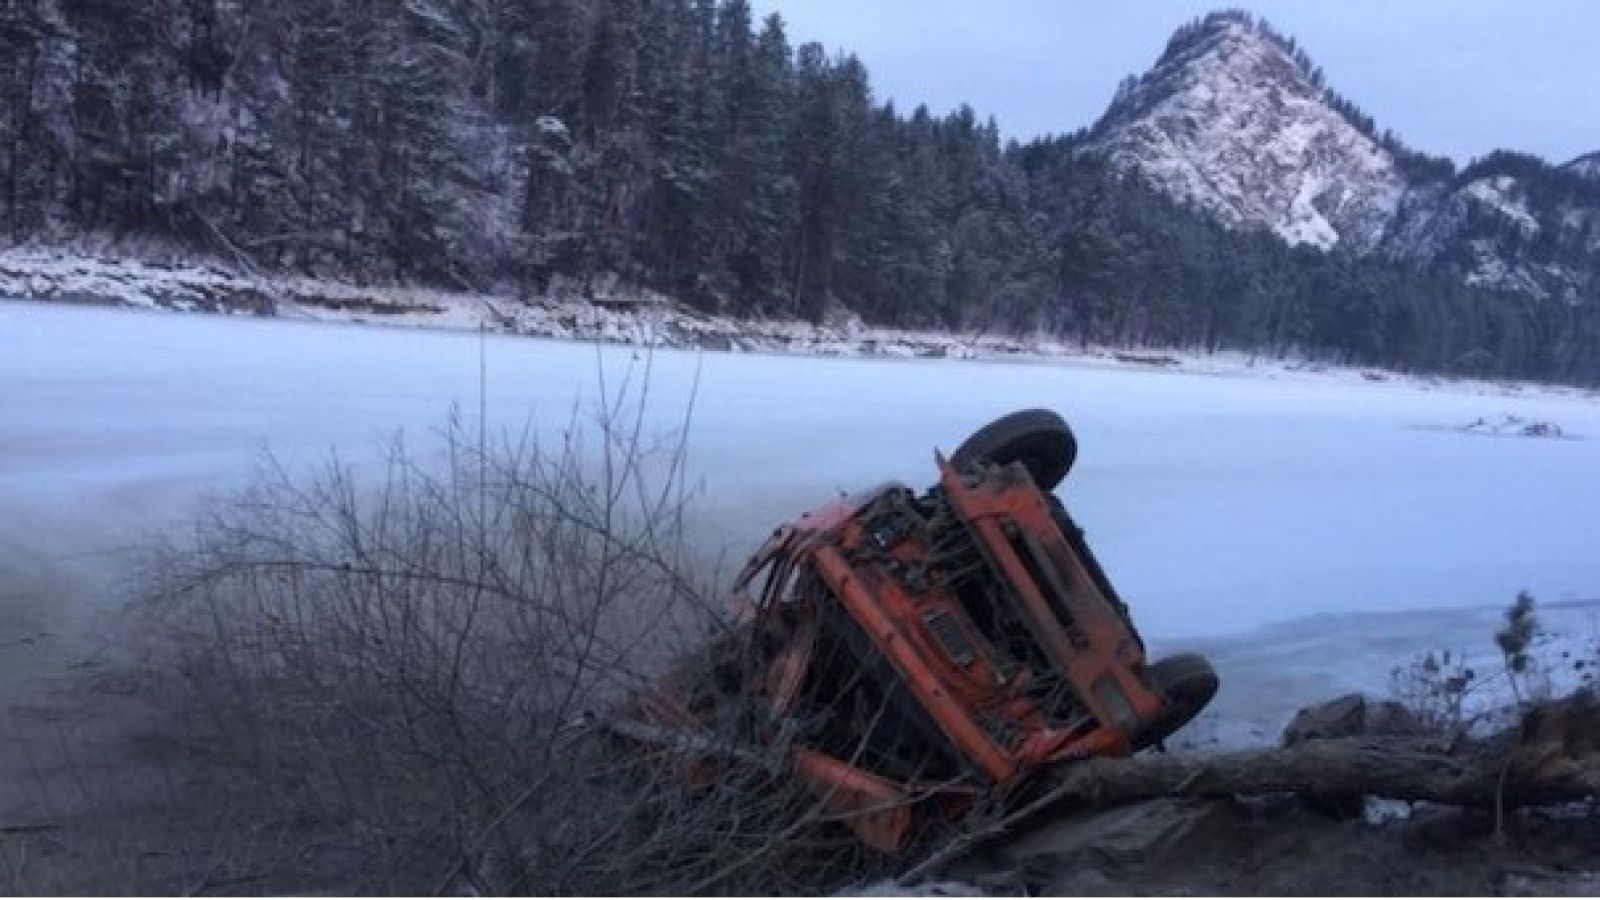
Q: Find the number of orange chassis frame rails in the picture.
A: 2